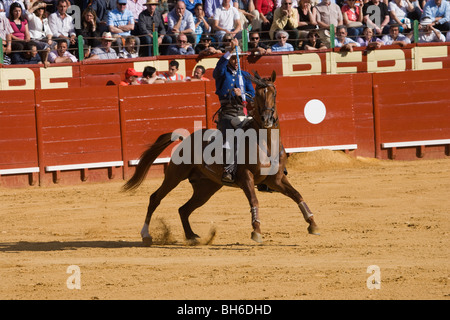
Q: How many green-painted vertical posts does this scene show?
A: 6